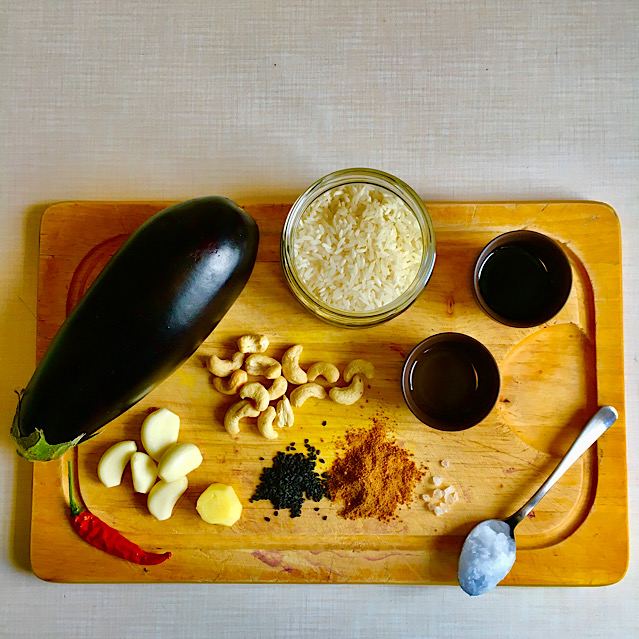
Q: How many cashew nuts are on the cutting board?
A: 14